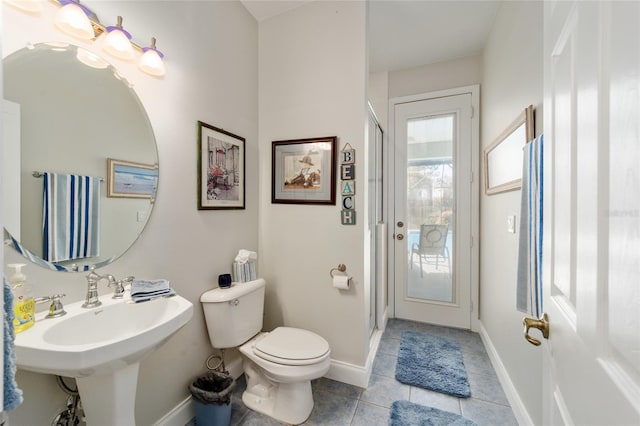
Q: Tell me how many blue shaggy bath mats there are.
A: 2